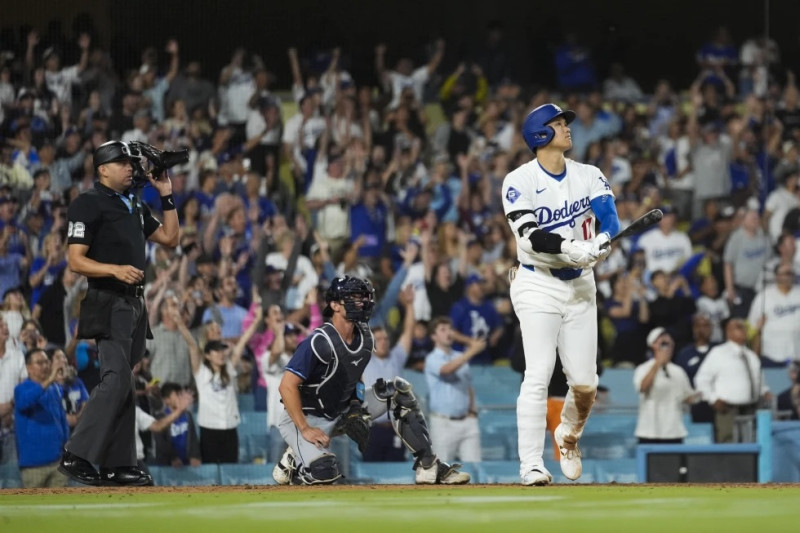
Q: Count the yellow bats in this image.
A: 0